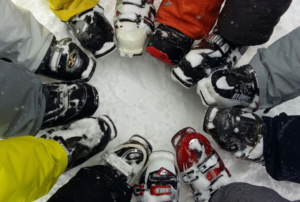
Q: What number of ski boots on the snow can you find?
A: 12